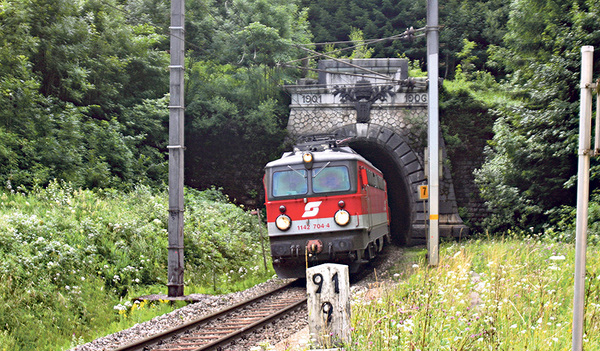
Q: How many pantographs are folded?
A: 1